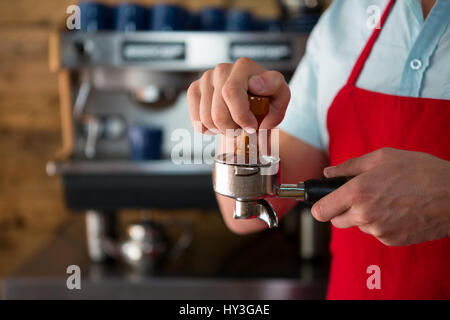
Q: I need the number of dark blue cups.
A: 6